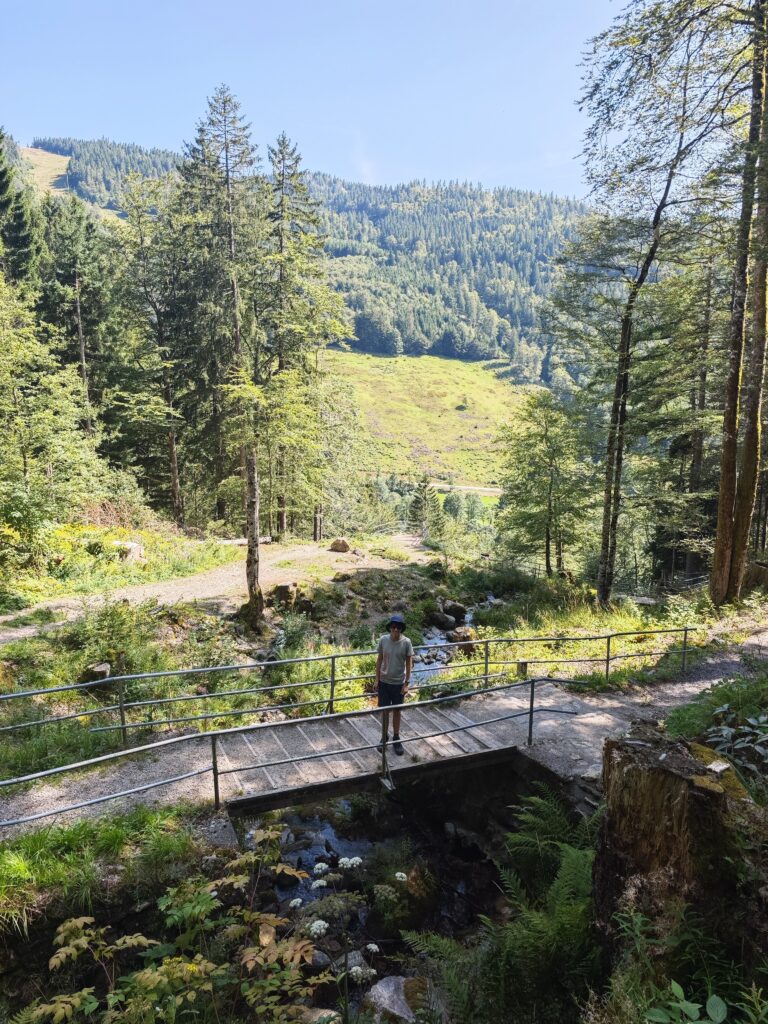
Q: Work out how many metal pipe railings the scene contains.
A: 2